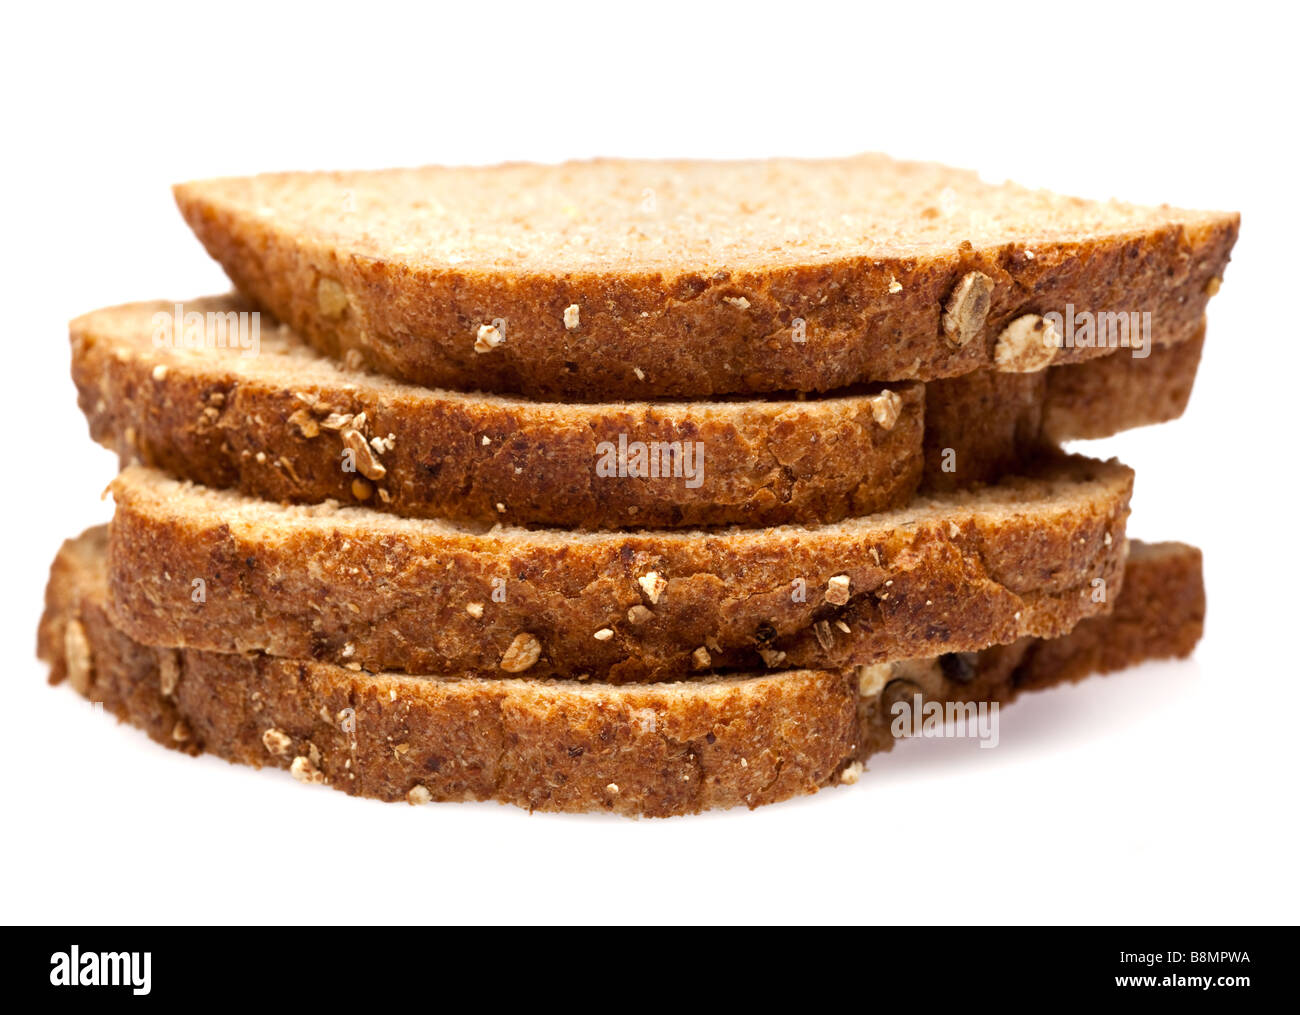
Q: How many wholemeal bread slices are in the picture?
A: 4